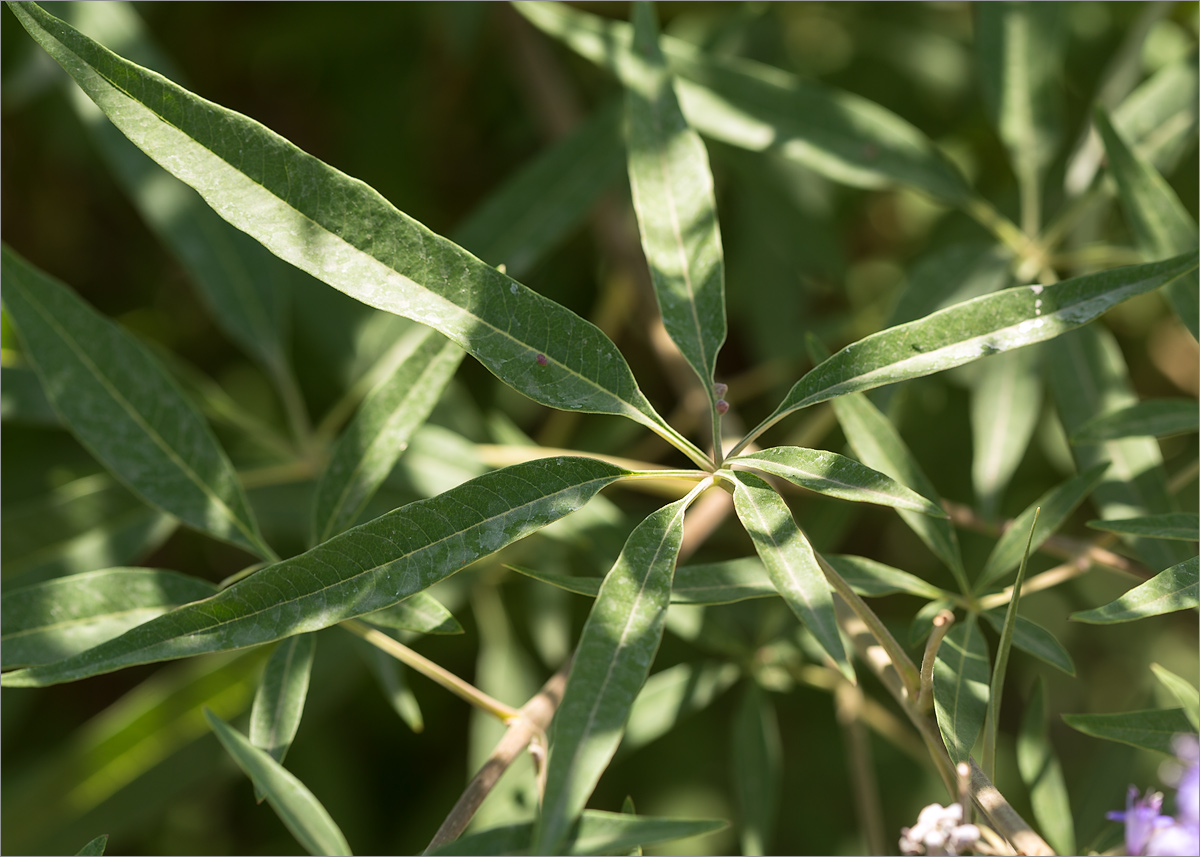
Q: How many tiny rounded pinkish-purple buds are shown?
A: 2